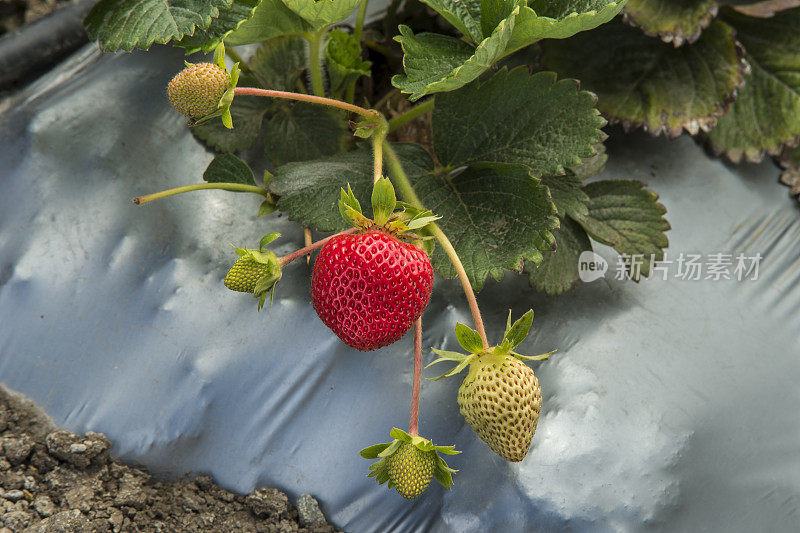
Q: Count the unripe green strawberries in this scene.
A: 4